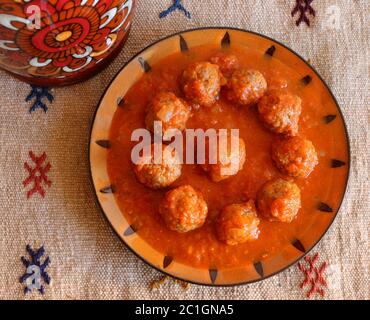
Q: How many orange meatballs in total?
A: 10